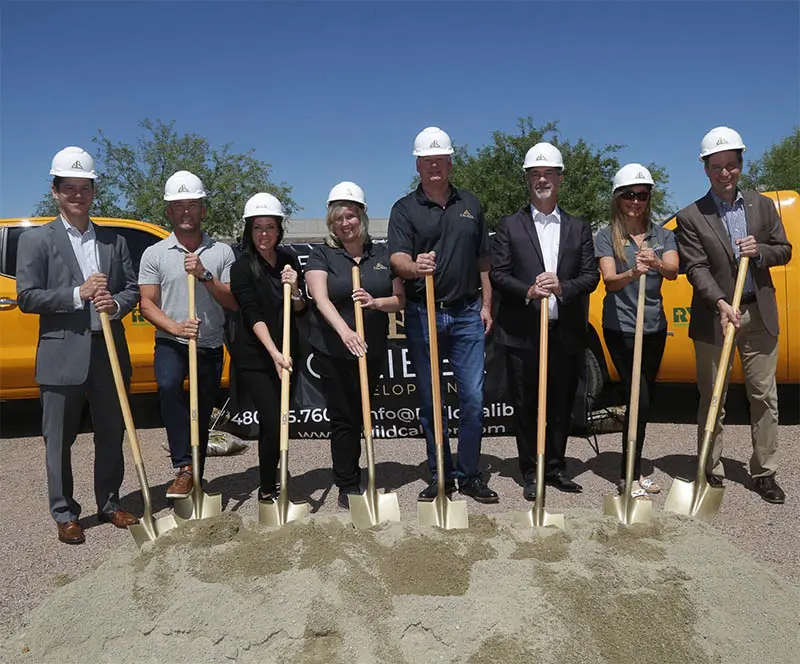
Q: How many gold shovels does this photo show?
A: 8